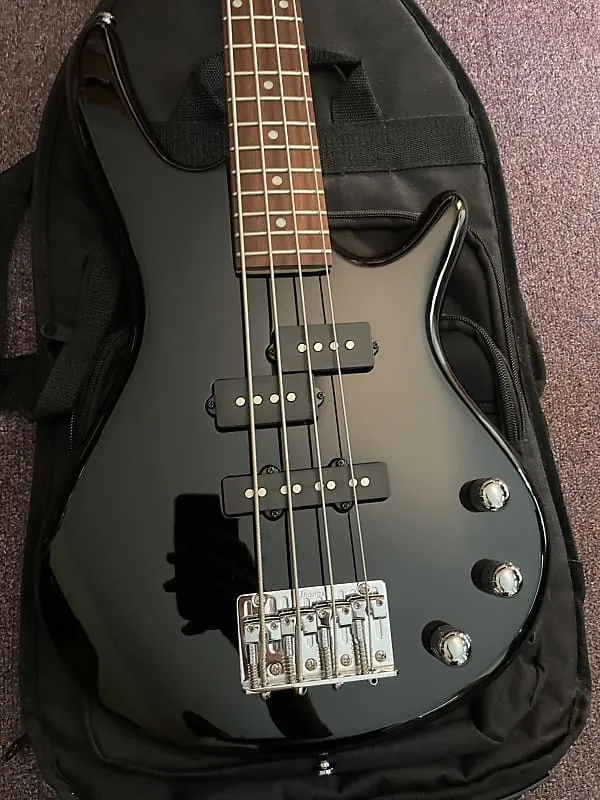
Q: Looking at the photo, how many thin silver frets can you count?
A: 11